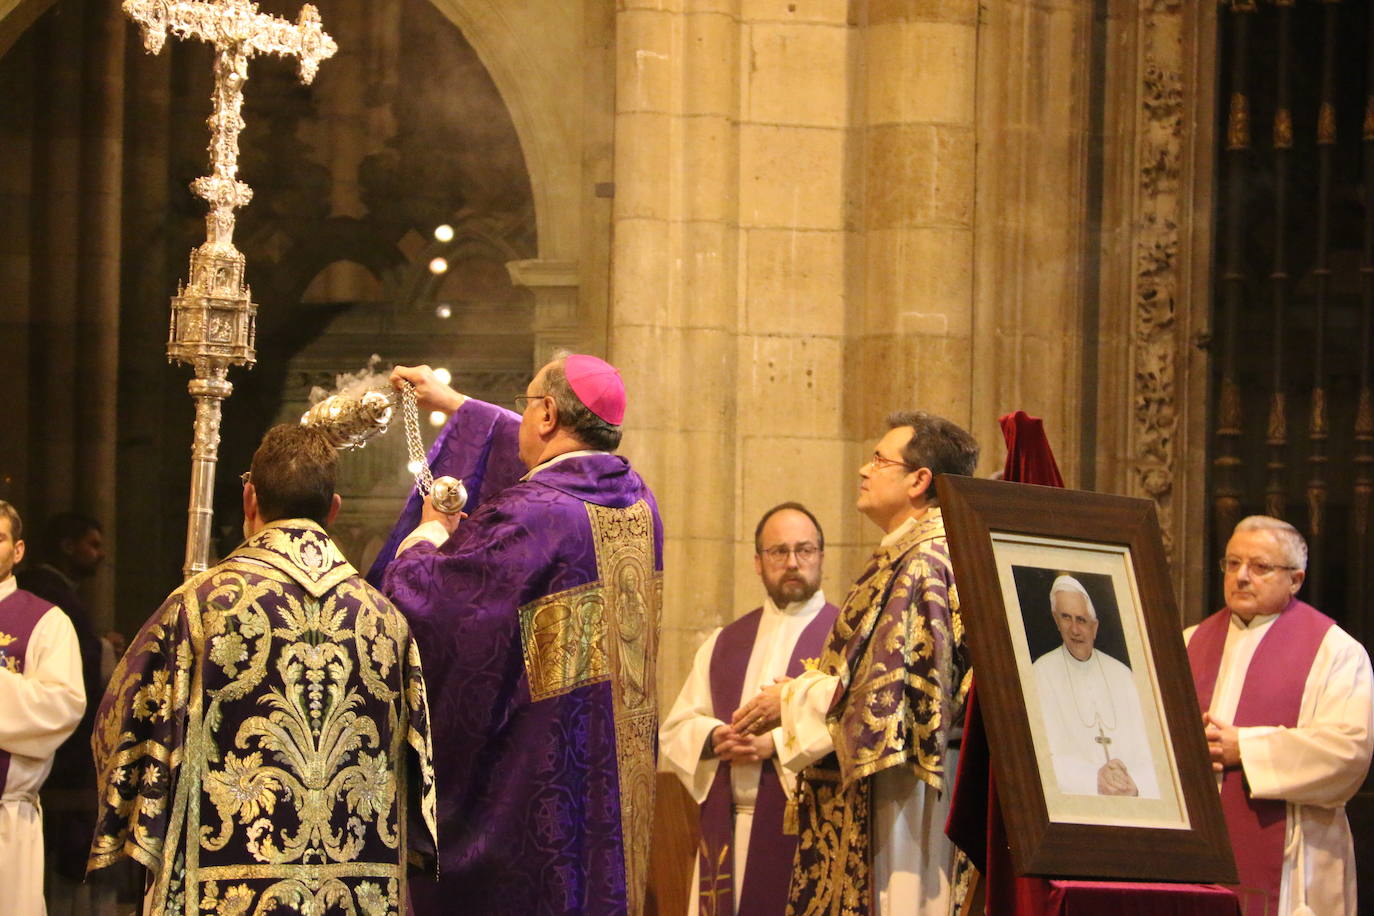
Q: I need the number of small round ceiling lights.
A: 5